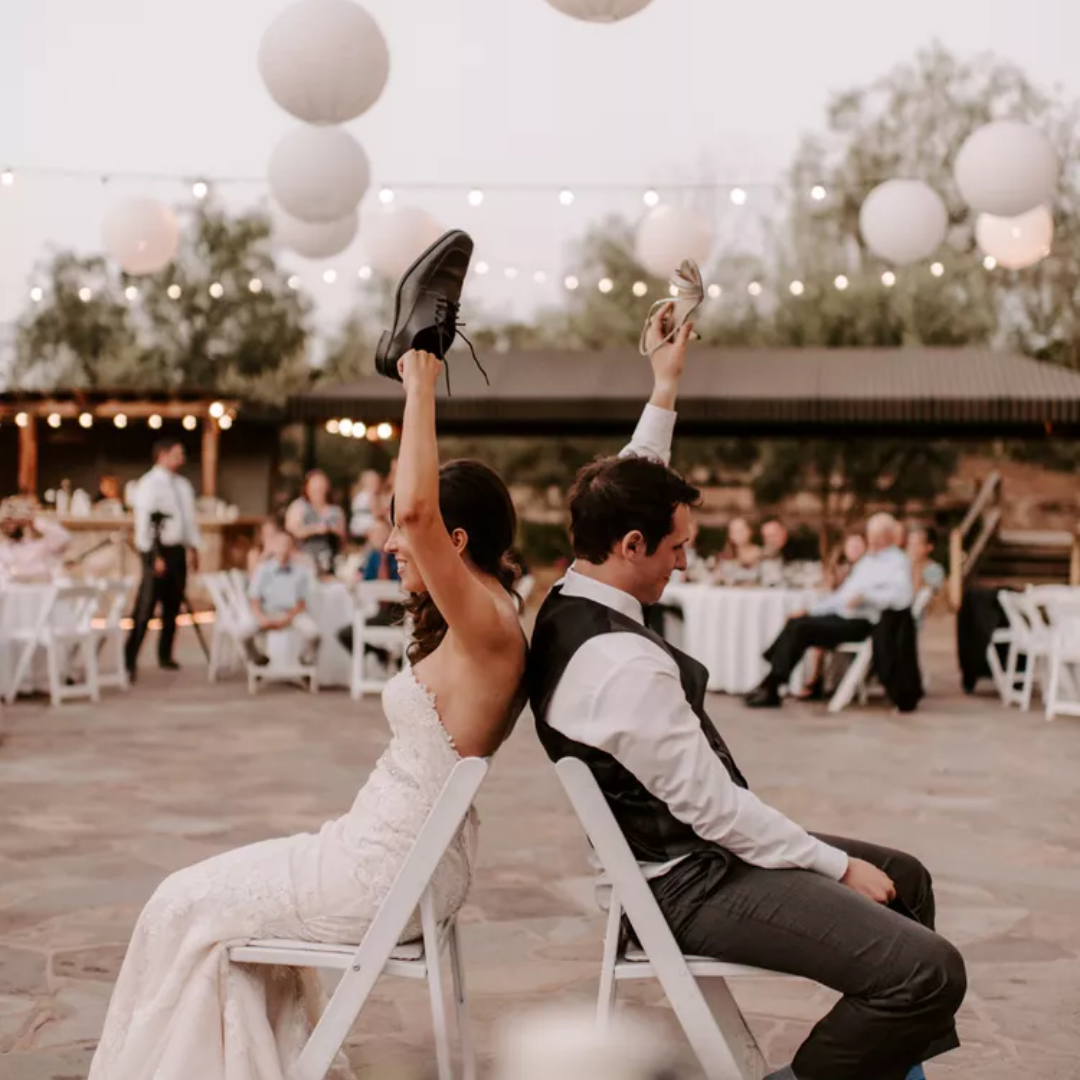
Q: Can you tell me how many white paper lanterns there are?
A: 10